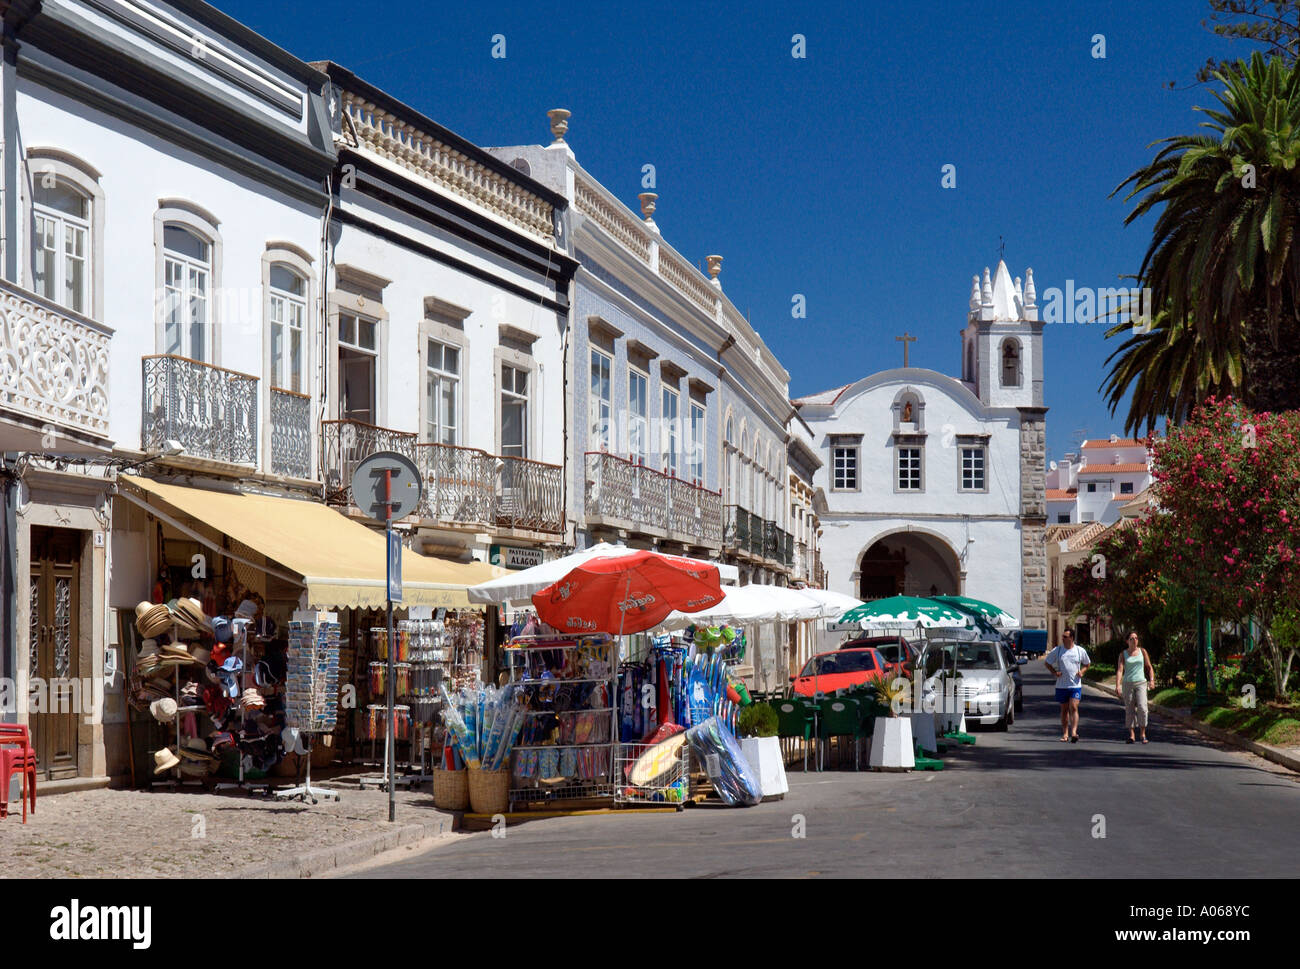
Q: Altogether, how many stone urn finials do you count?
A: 3